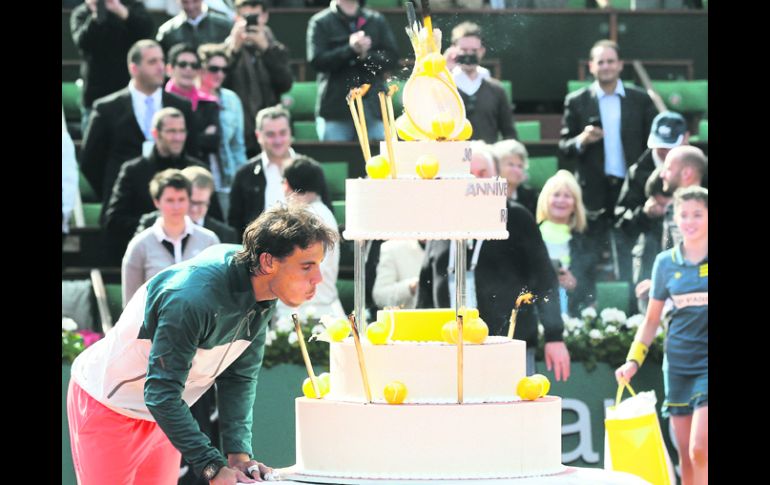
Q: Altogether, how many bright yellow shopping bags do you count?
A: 1